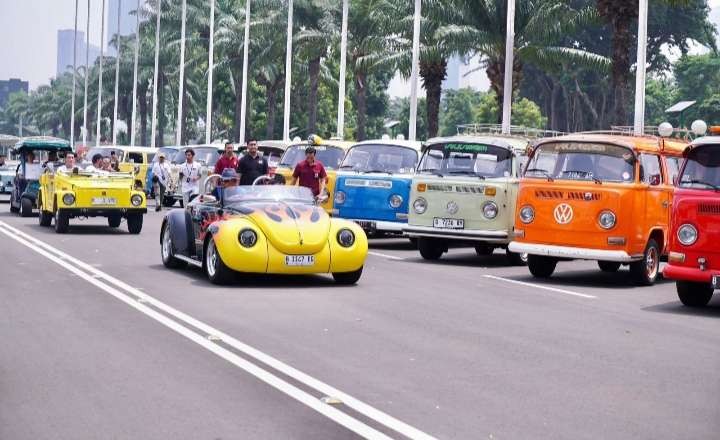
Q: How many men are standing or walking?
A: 5